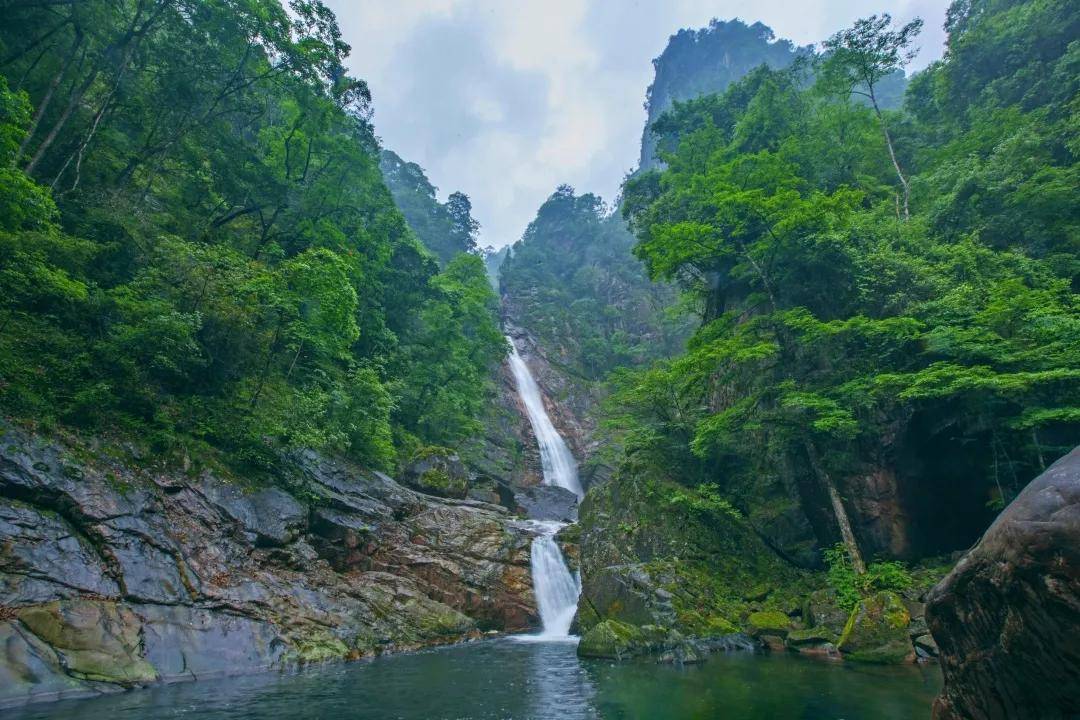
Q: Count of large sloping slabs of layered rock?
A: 1